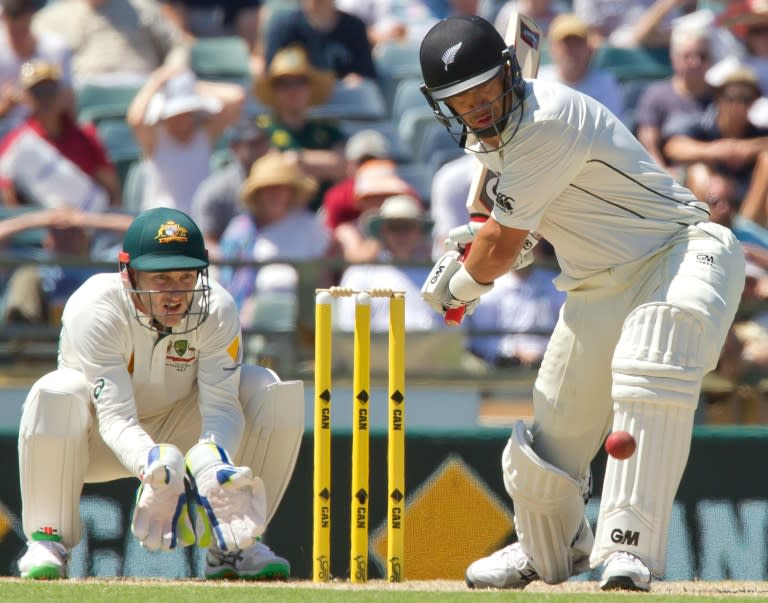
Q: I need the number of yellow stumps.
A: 3